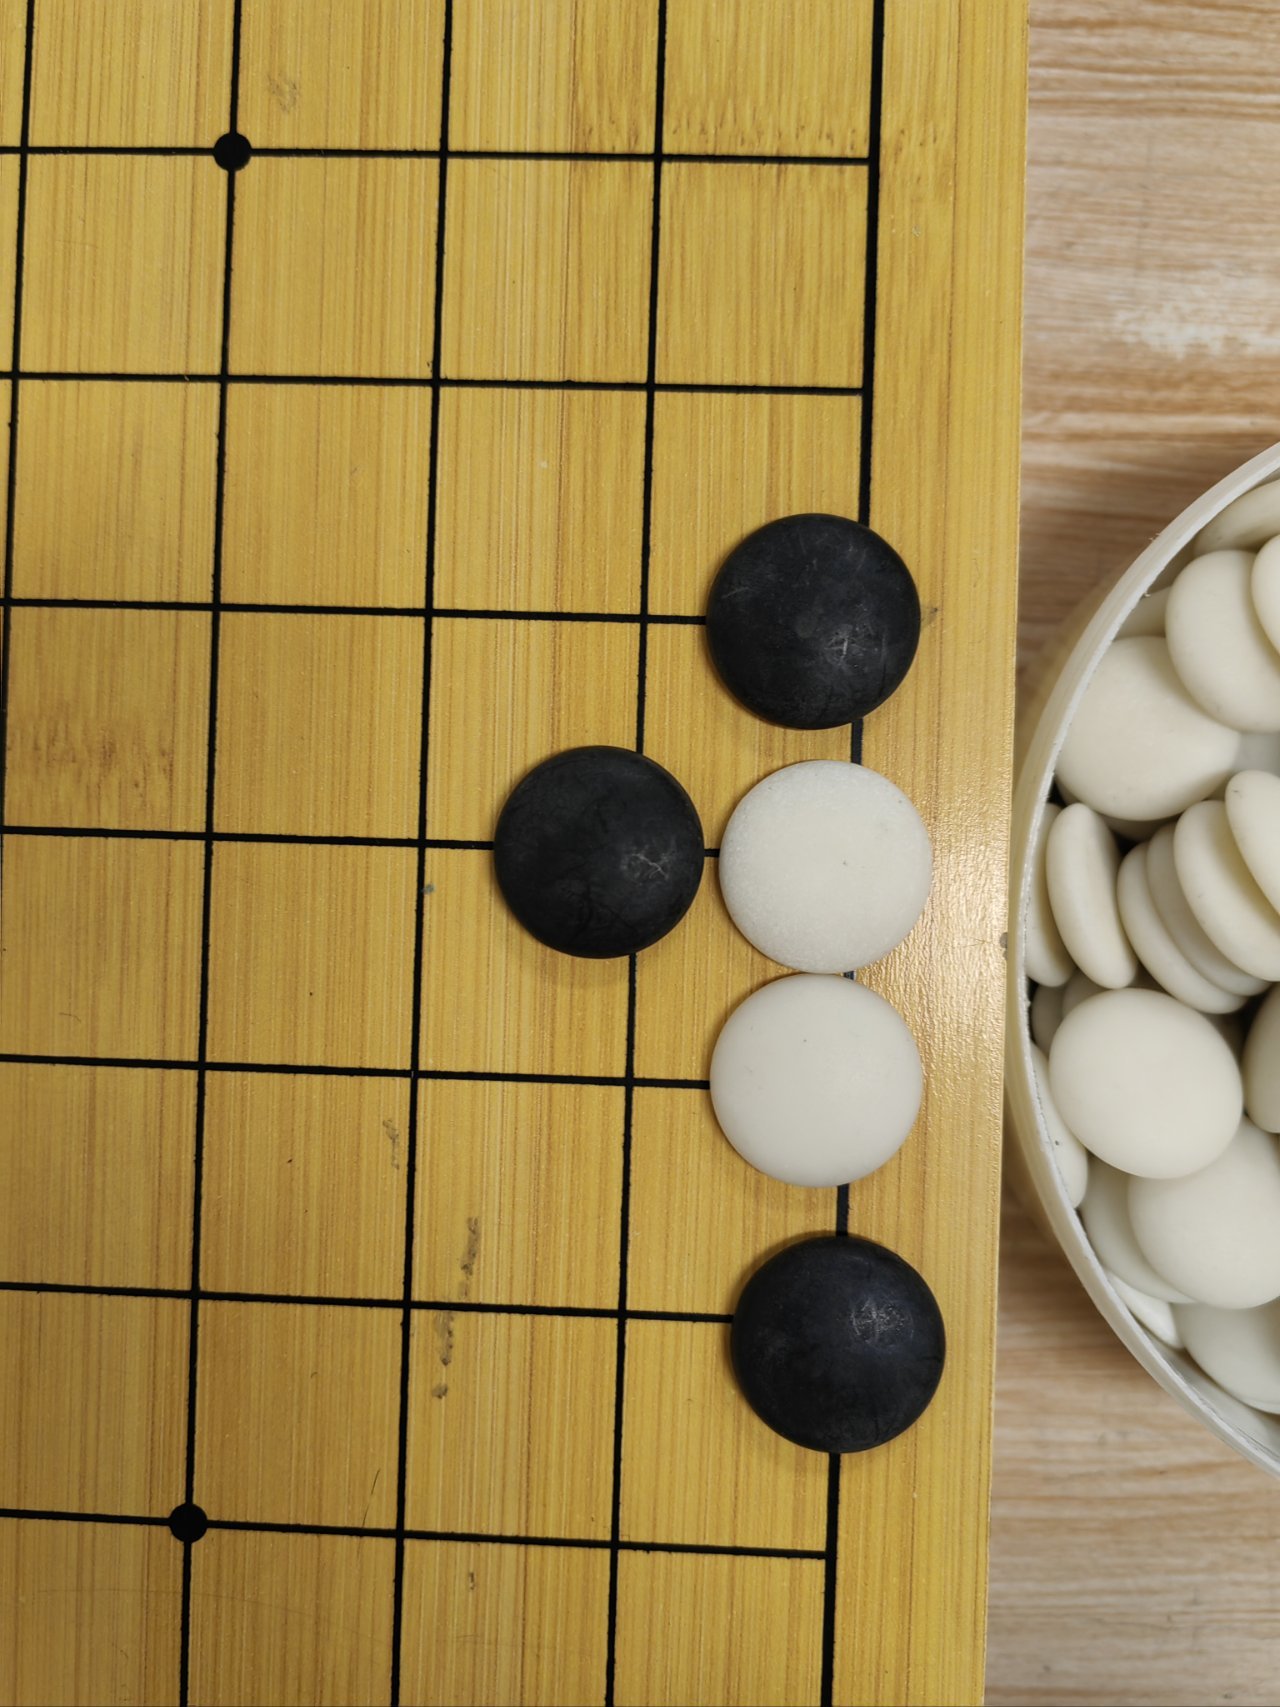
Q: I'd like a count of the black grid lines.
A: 12